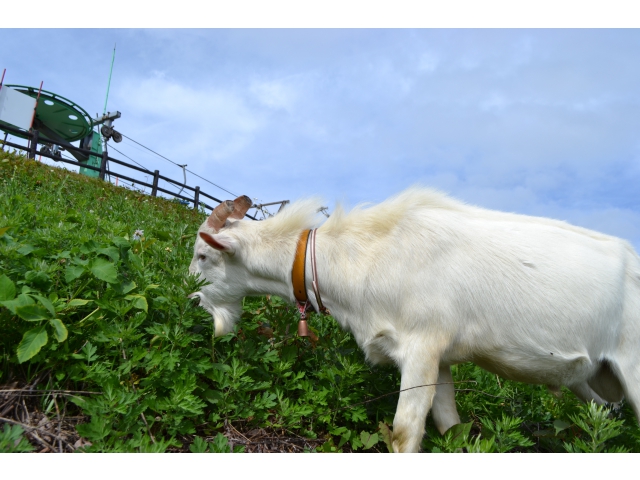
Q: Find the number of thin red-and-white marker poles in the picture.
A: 2